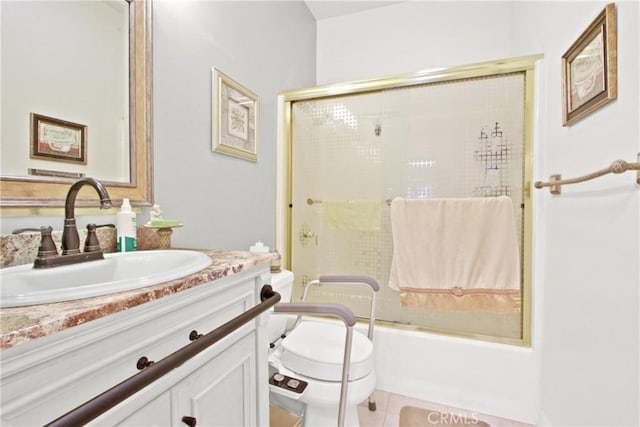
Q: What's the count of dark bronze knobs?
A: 3